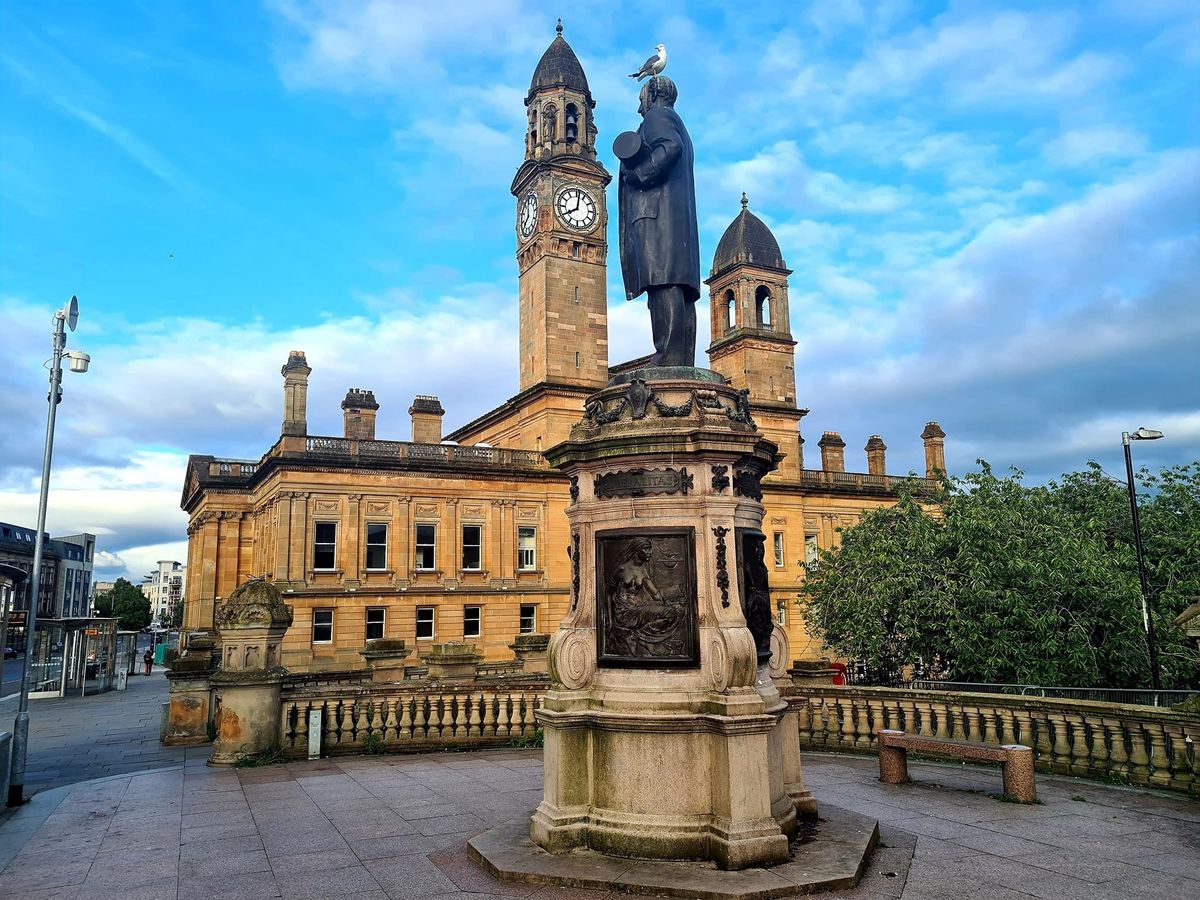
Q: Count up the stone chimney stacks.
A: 6